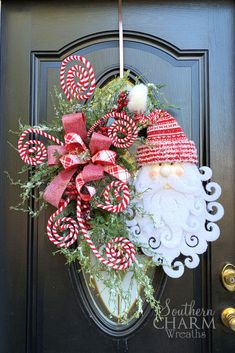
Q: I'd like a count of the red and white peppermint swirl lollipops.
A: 6